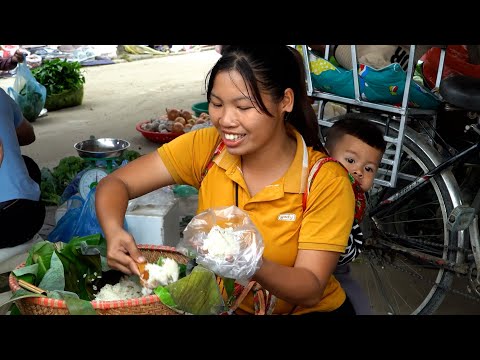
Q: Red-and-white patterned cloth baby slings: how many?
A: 1